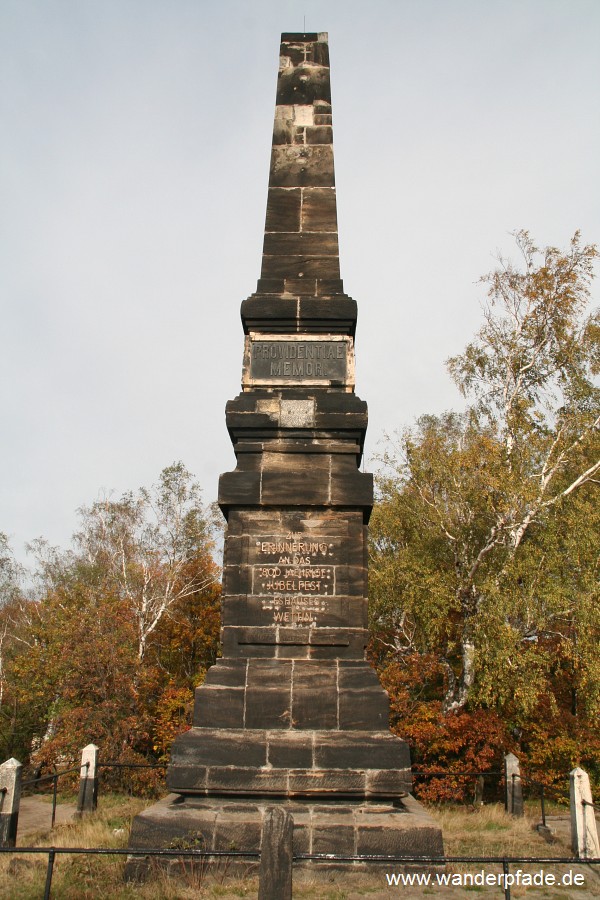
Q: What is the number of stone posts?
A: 5